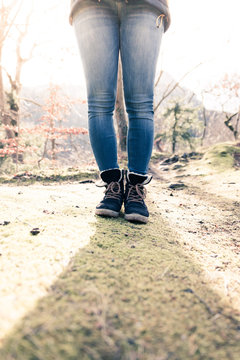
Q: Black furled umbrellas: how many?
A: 0